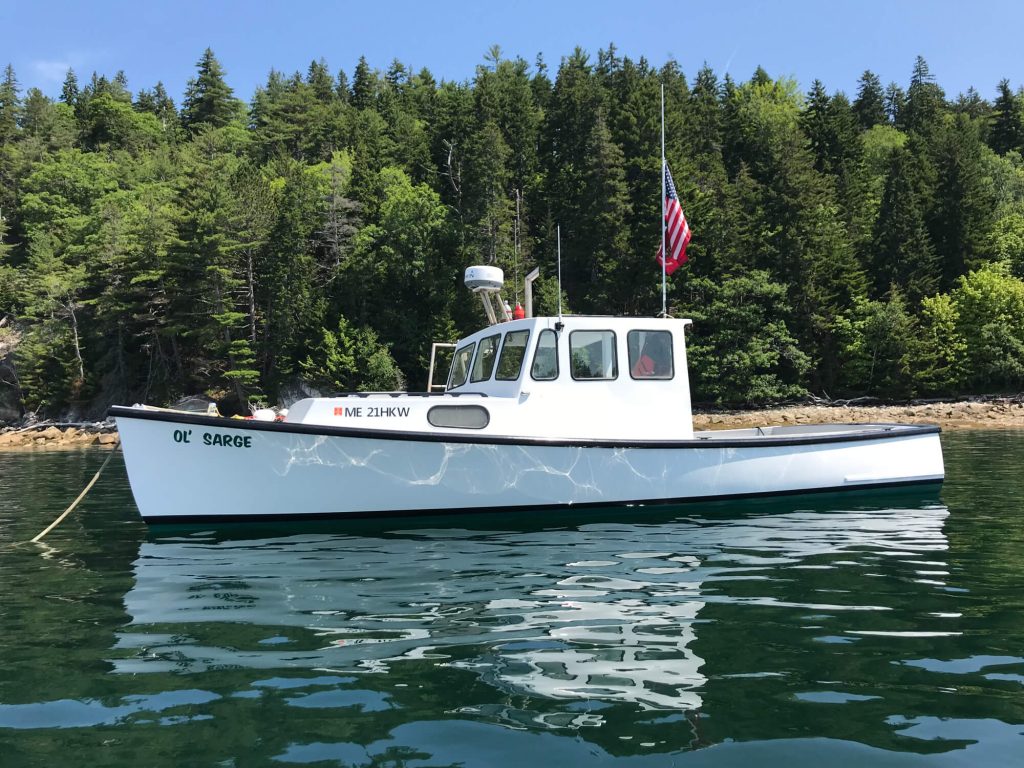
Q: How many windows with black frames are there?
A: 7